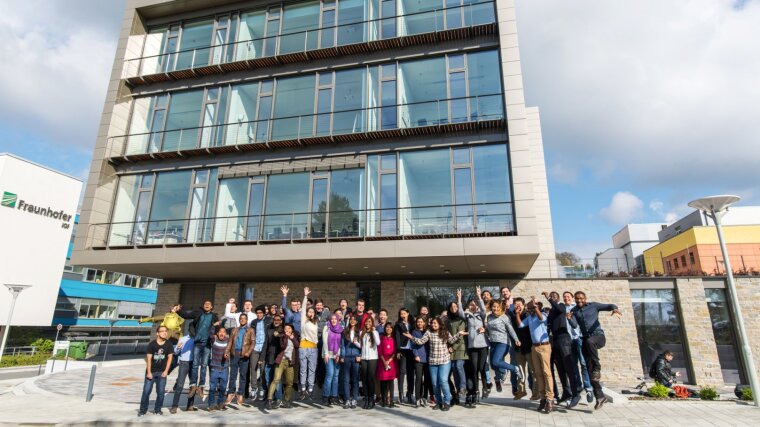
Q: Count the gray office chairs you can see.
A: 2